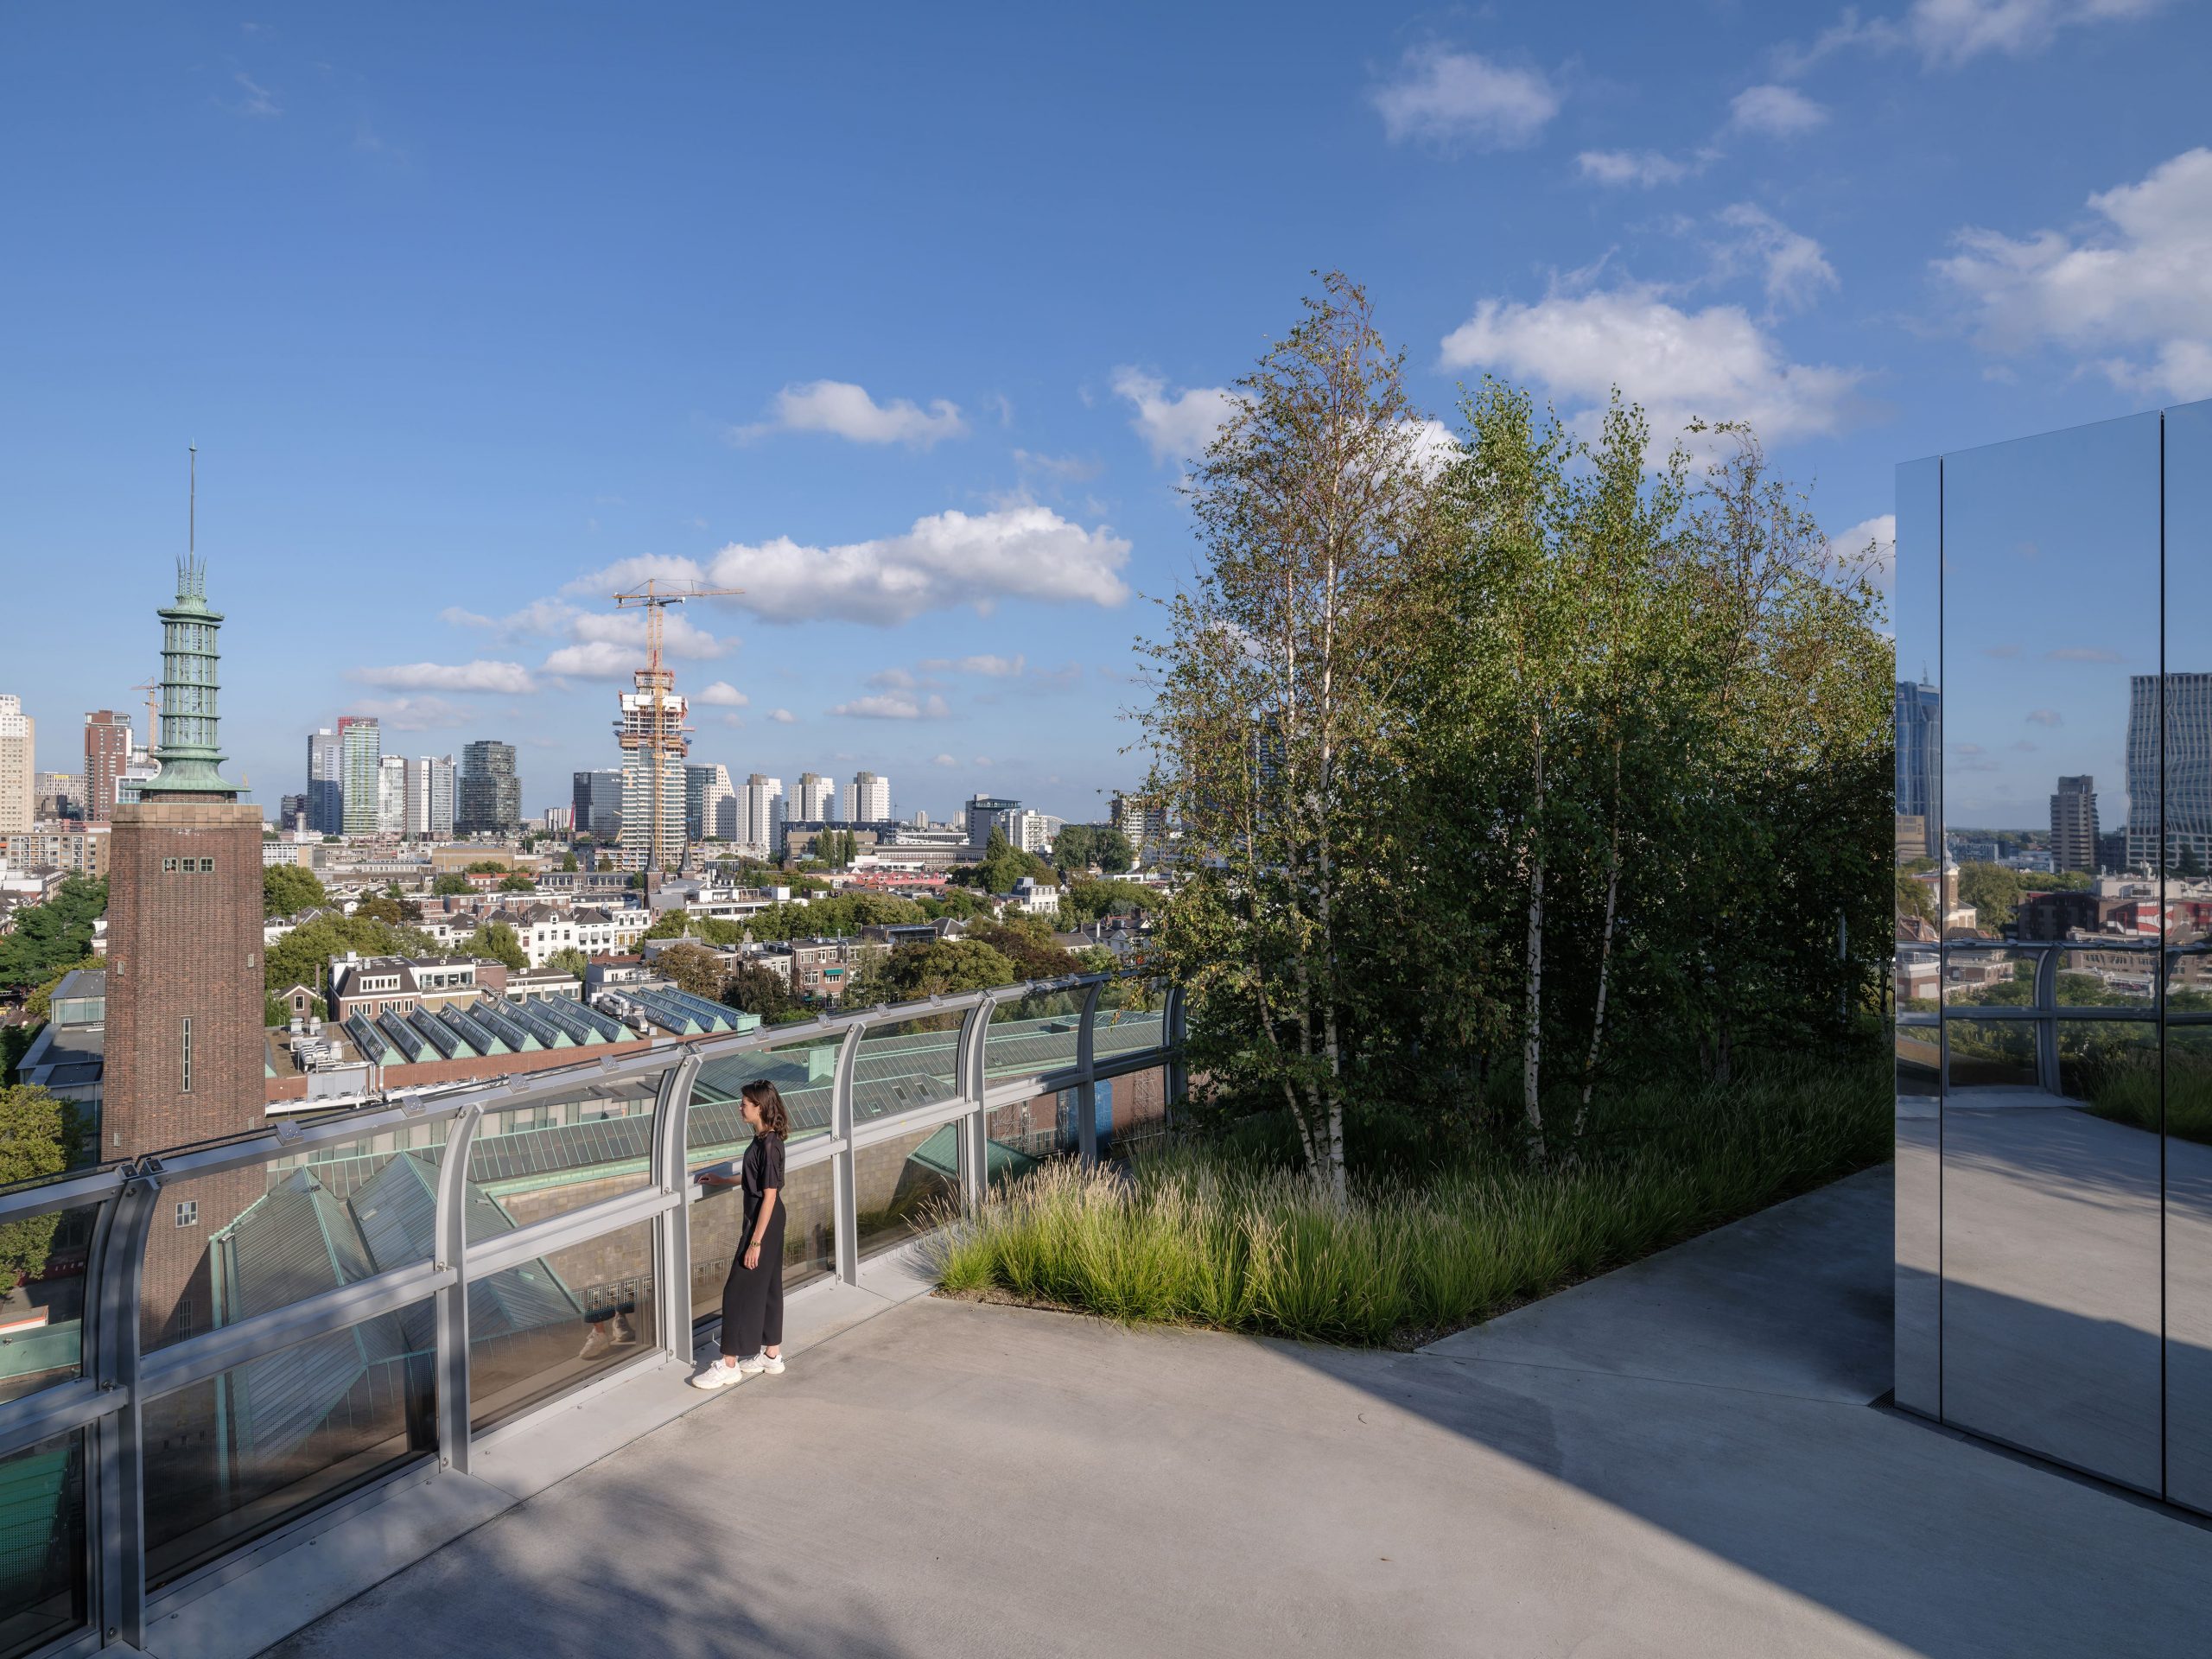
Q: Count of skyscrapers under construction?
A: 1